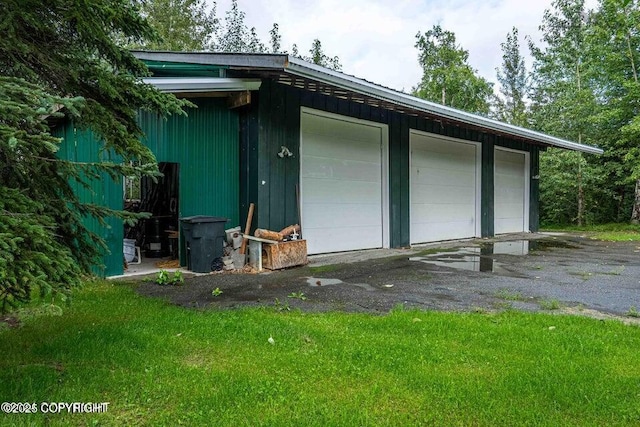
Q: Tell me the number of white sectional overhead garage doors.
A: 3